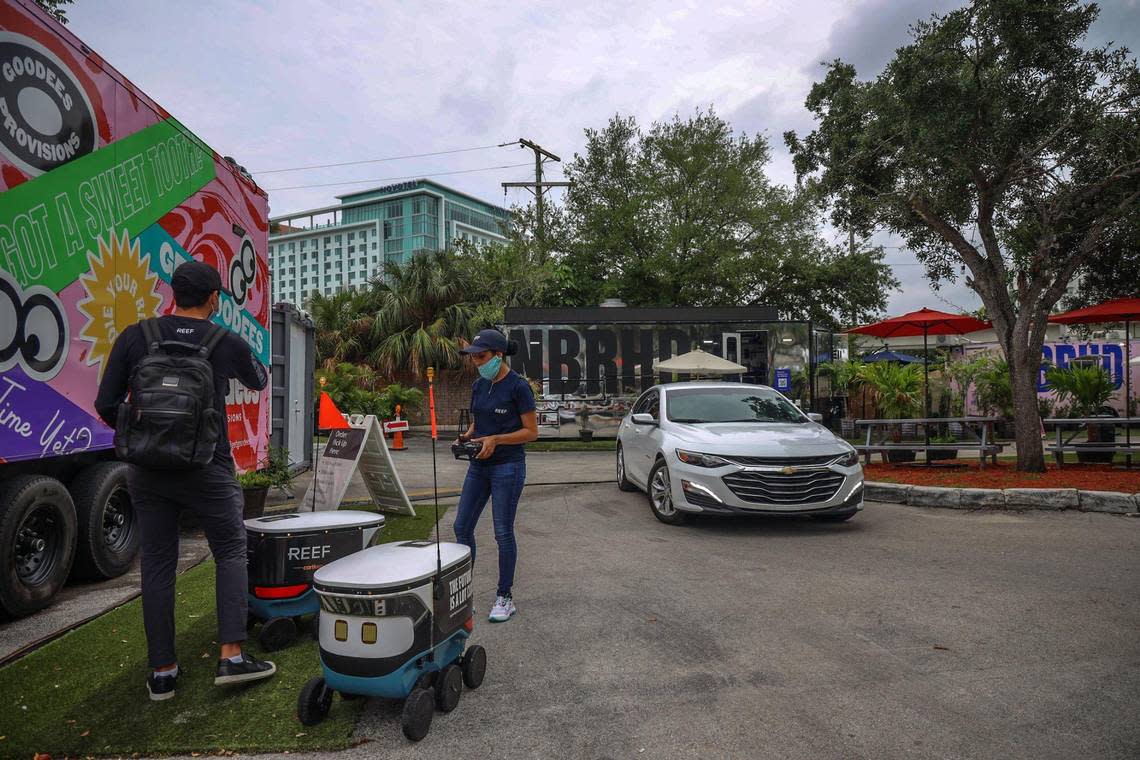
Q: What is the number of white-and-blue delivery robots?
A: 2